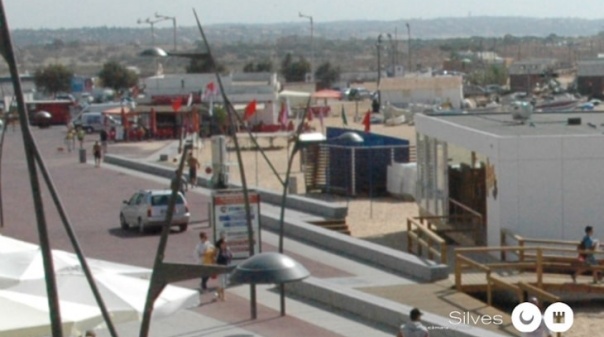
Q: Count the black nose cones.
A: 0